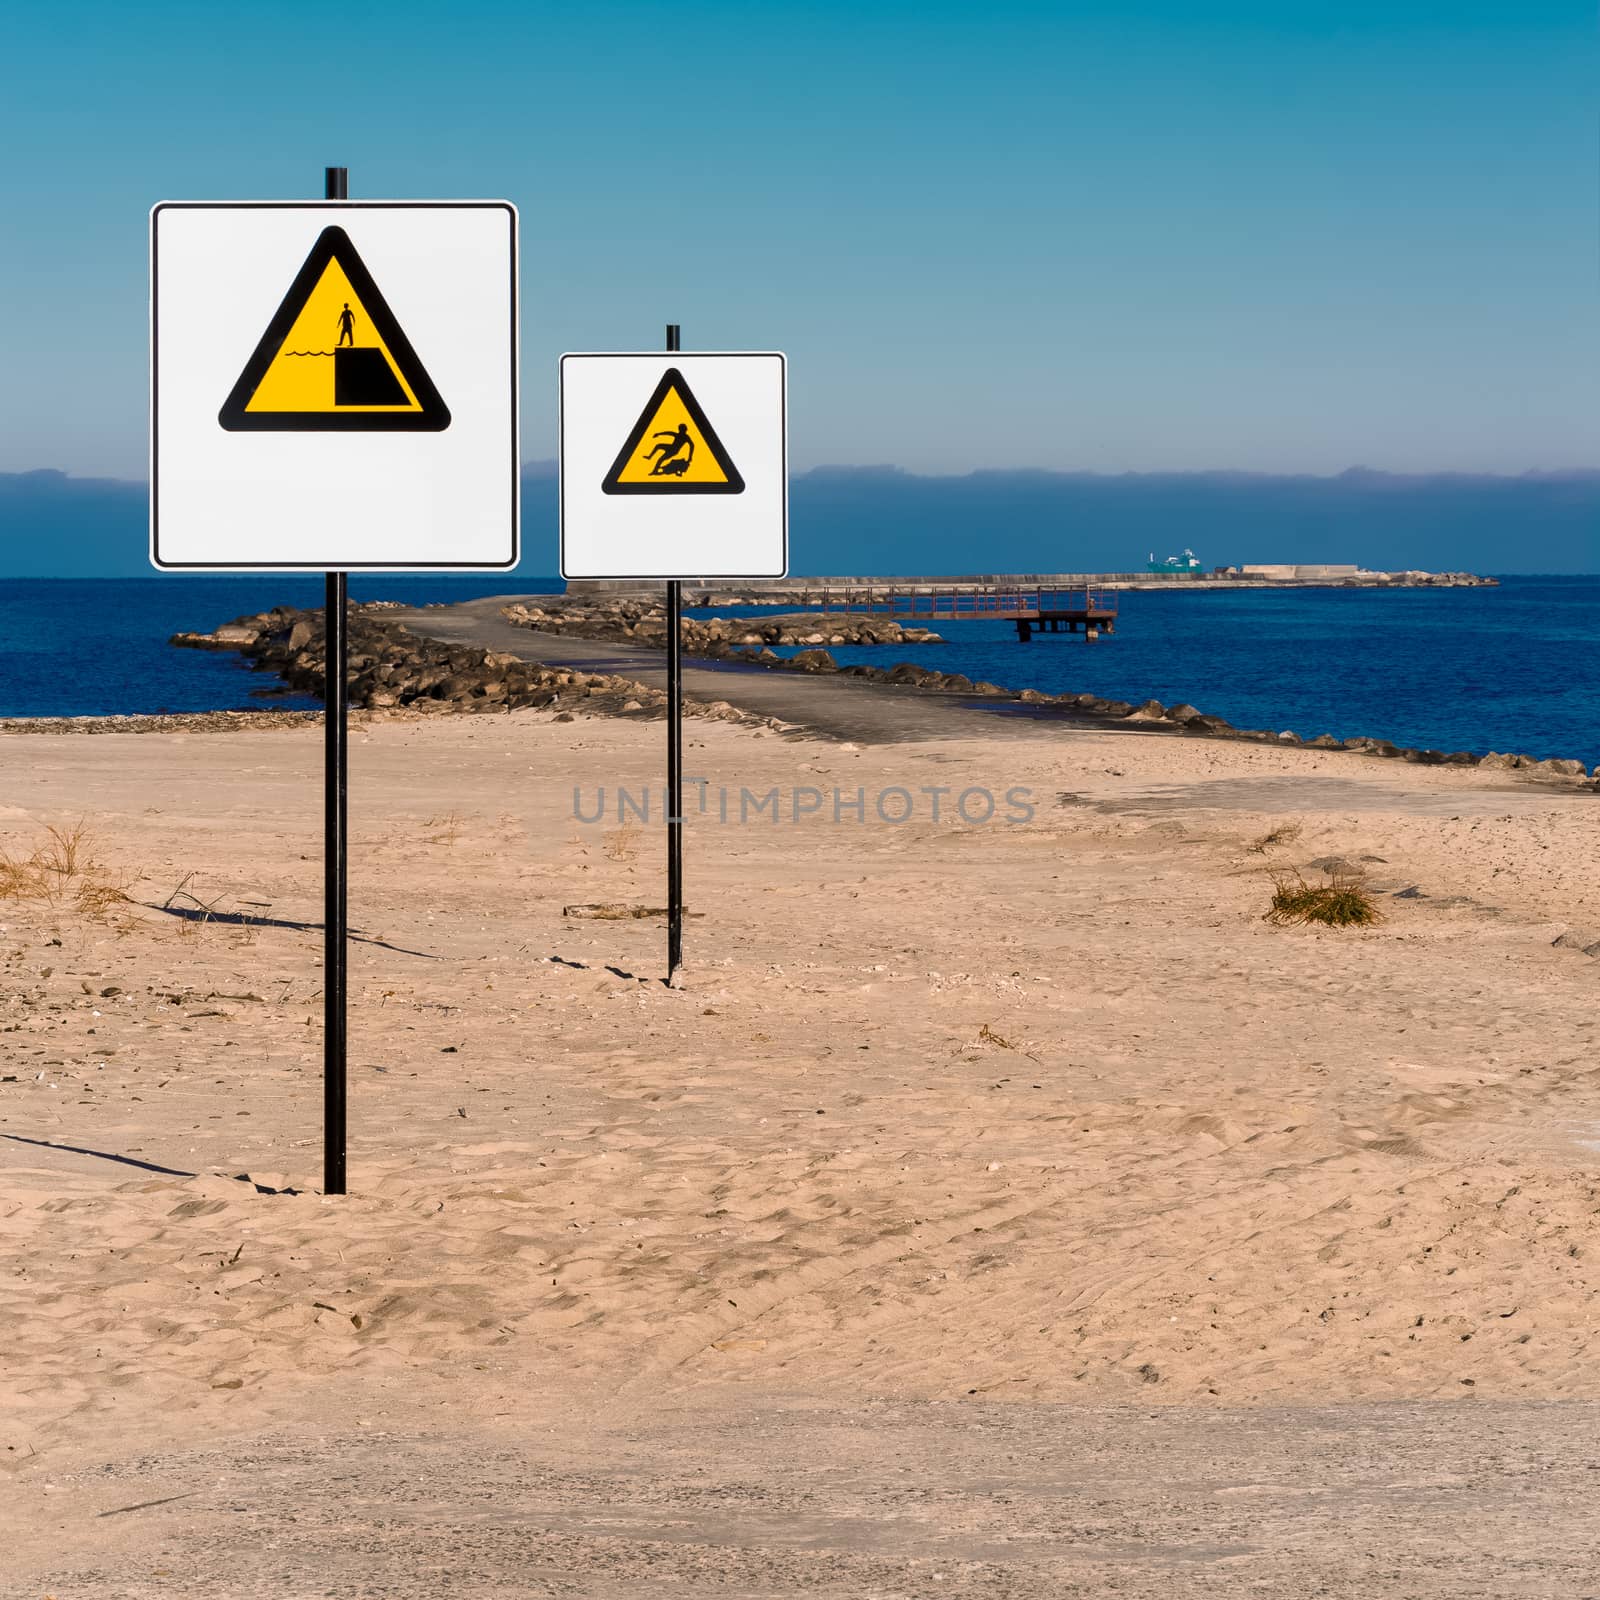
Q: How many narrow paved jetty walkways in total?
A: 1